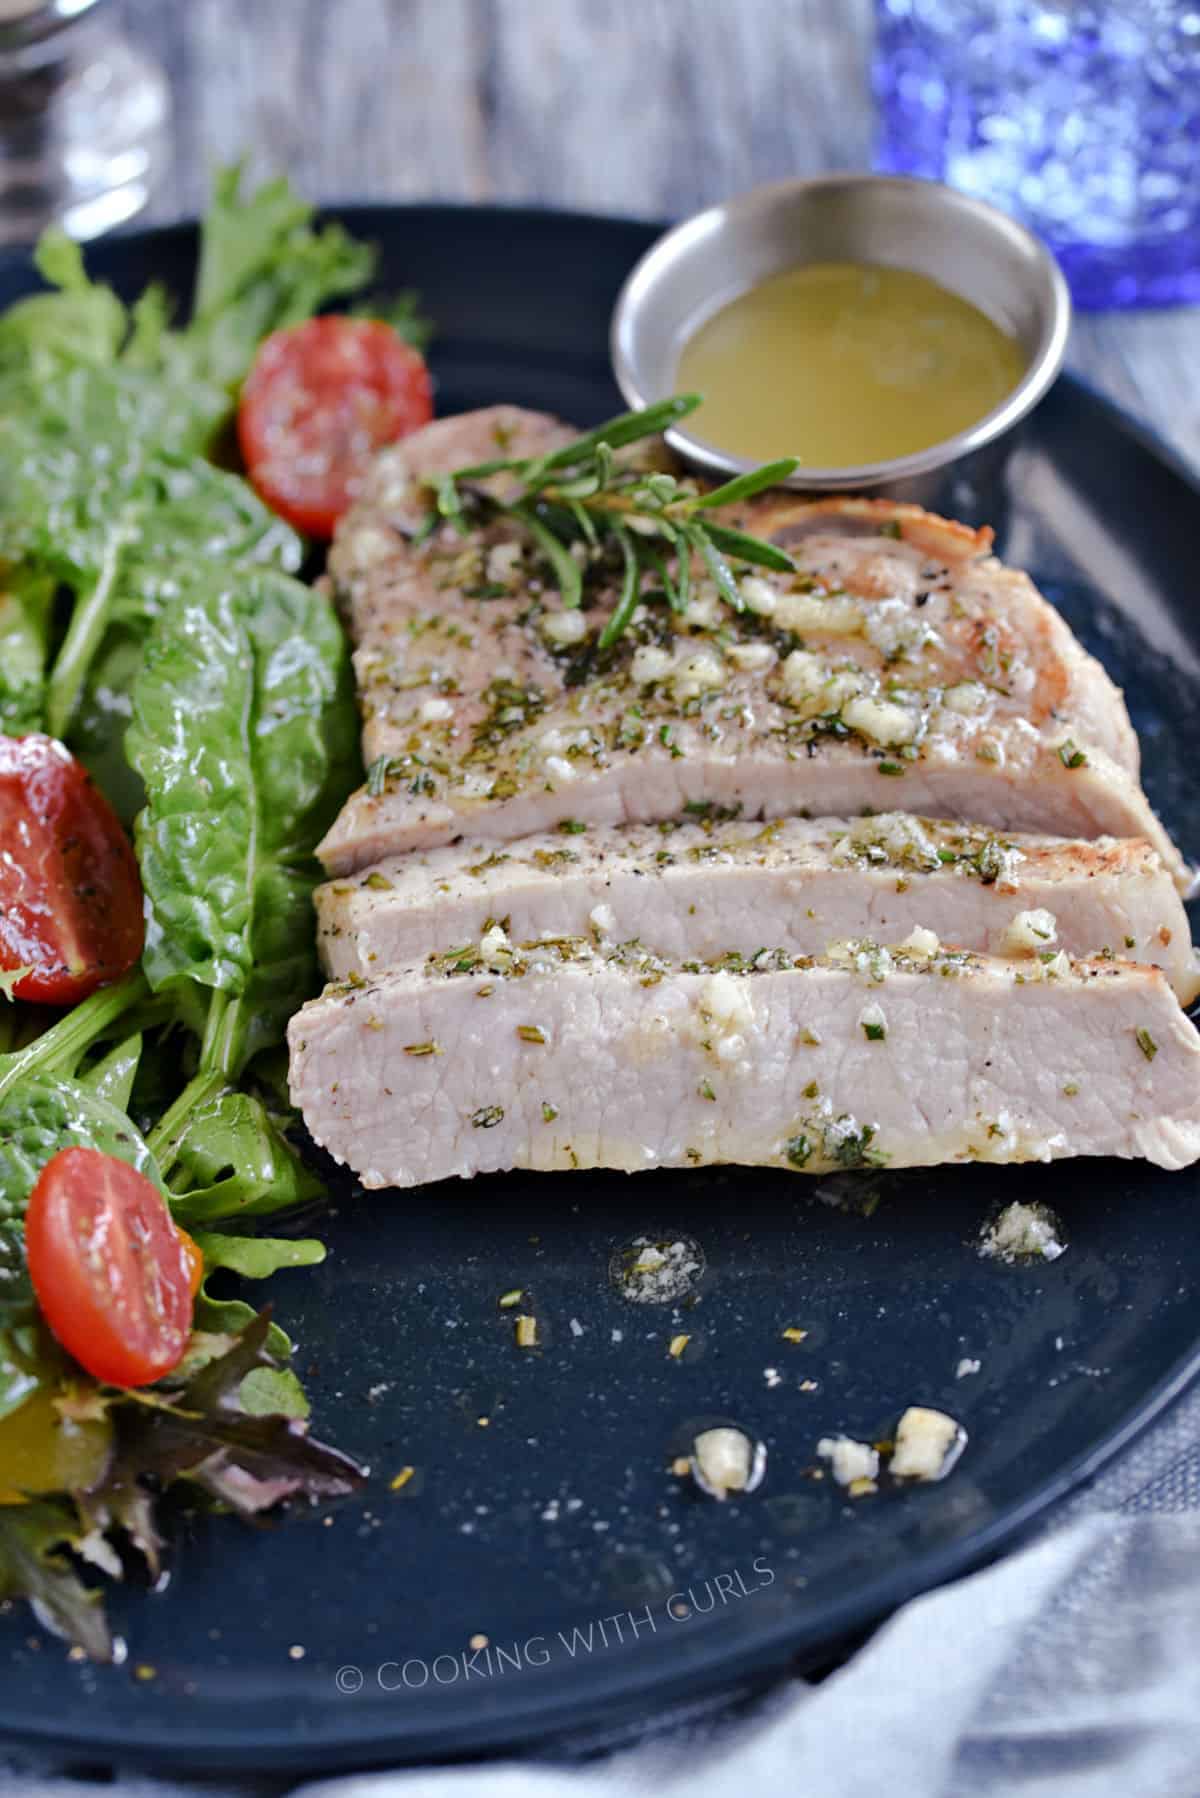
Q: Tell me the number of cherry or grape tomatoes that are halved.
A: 3